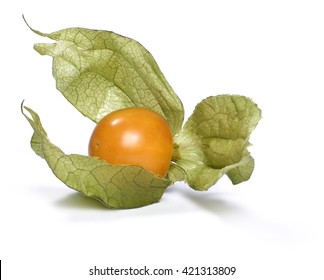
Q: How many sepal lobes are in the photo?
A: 3